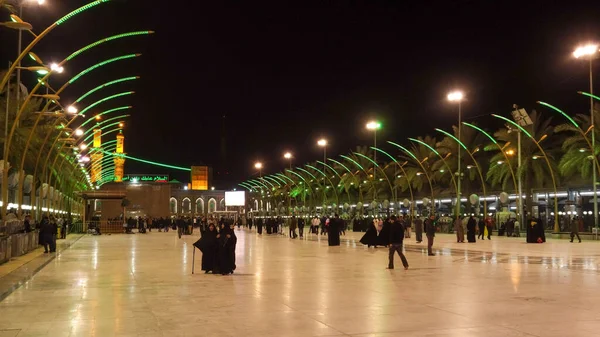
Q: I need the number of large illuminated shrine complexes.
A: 1